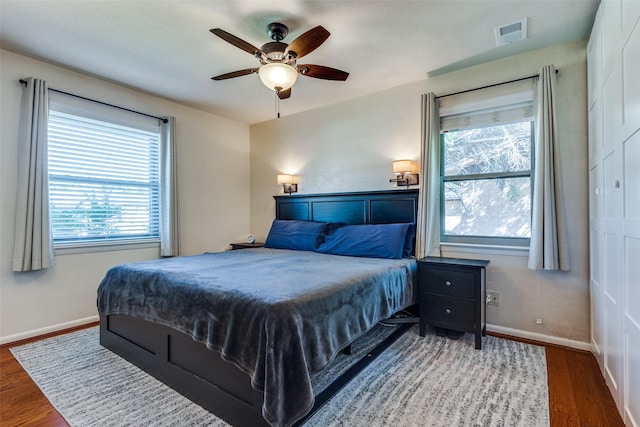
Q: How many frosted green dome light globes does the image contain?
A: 0